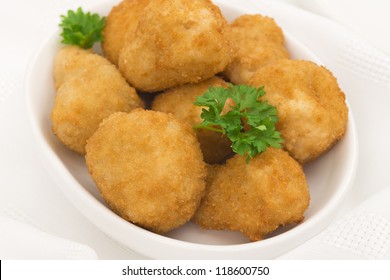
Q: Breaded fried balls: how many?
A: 8